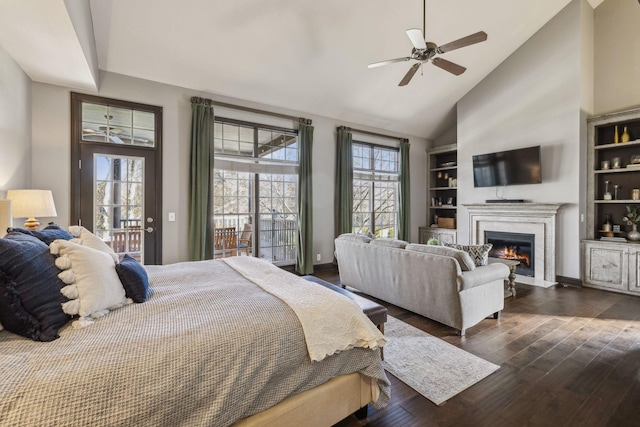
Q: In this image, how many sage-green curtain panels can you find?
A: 4